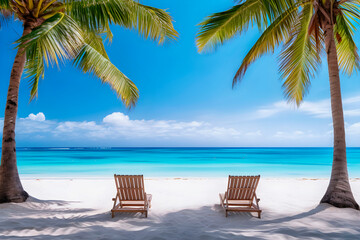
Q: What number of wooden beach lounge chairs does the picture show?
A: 2